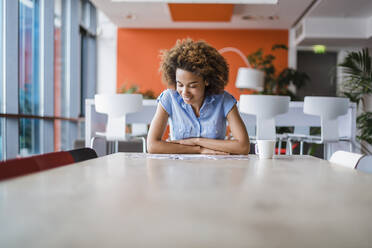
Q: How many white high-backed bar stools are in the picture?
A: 3